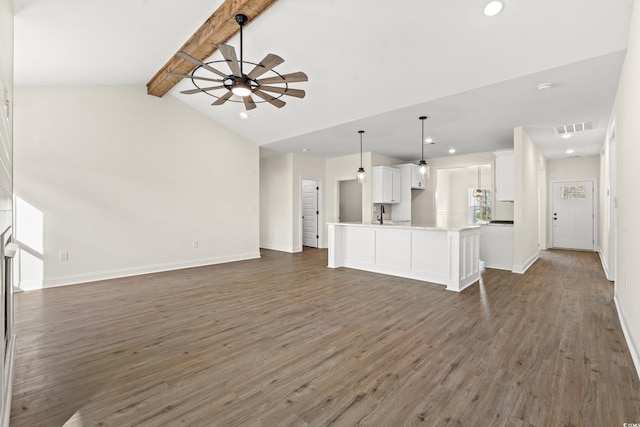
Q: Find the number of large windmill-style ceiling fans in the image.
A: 1